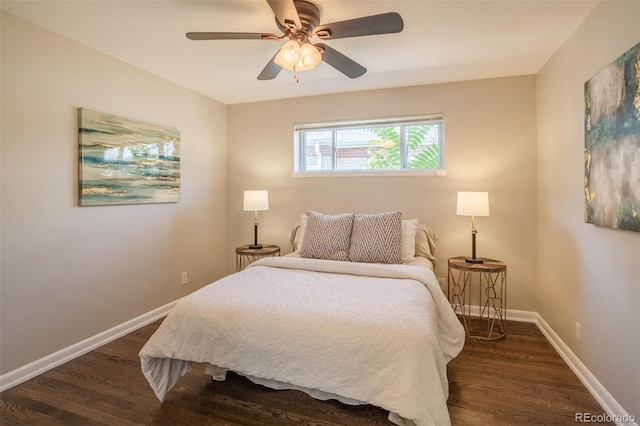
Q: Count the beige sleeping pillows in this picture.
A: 2